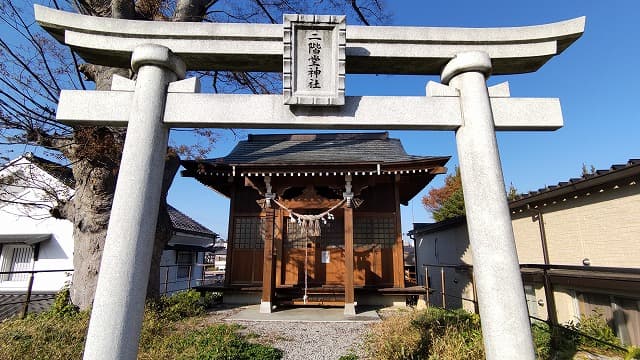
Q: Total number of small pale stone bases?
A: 2